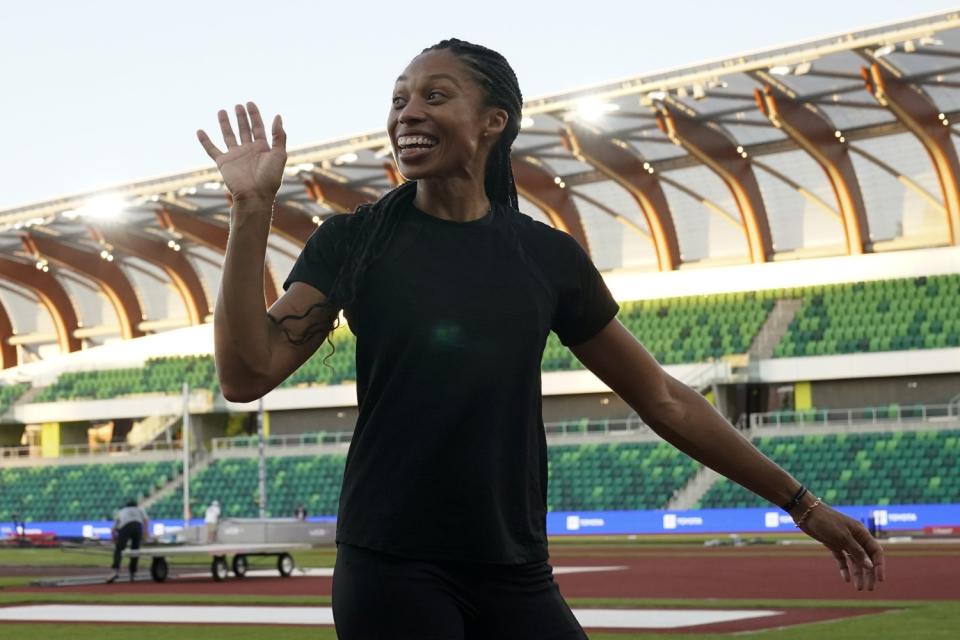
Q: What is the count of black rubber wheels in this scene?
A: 4